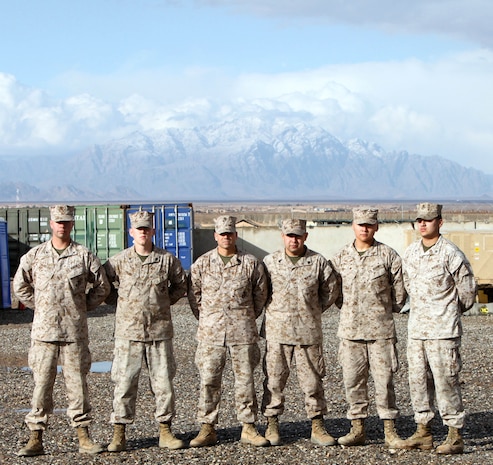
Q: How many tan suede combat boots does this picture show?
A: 12